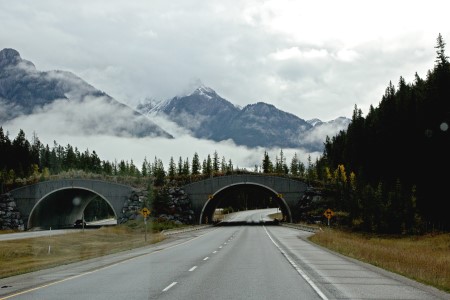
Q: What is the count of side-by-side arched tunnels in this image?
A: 2